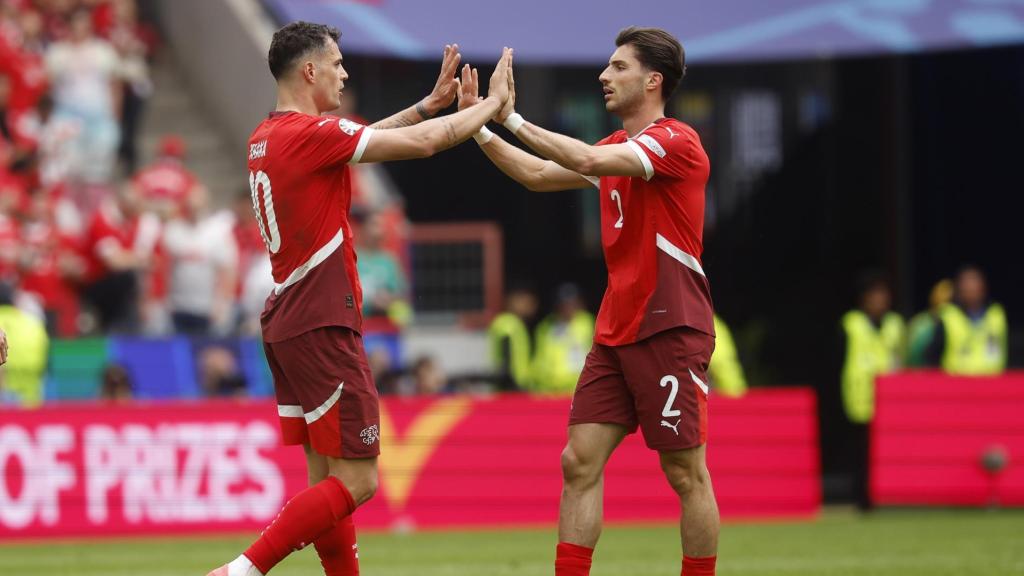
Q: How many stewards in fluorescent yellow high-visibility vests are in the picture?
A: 6